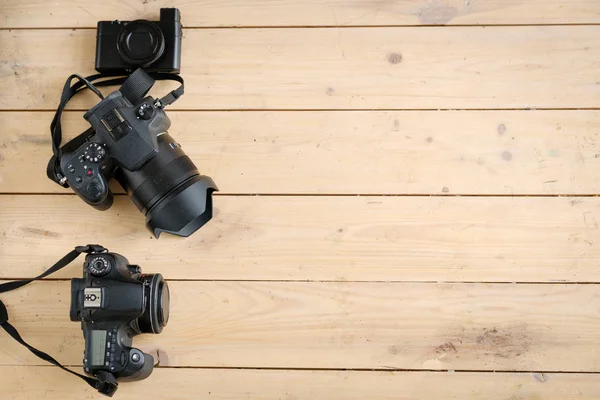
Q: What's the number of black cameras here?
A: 3